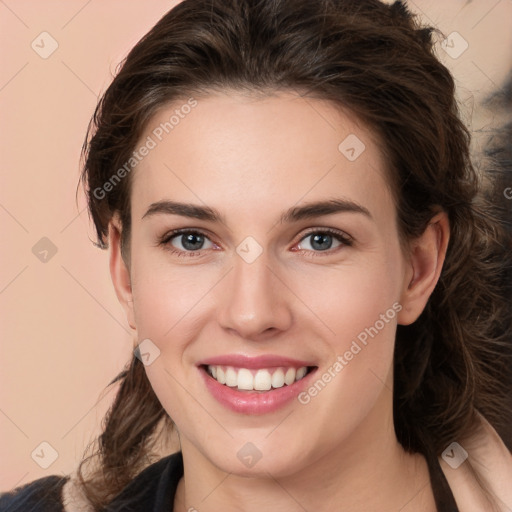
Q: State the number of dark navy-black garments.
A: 1